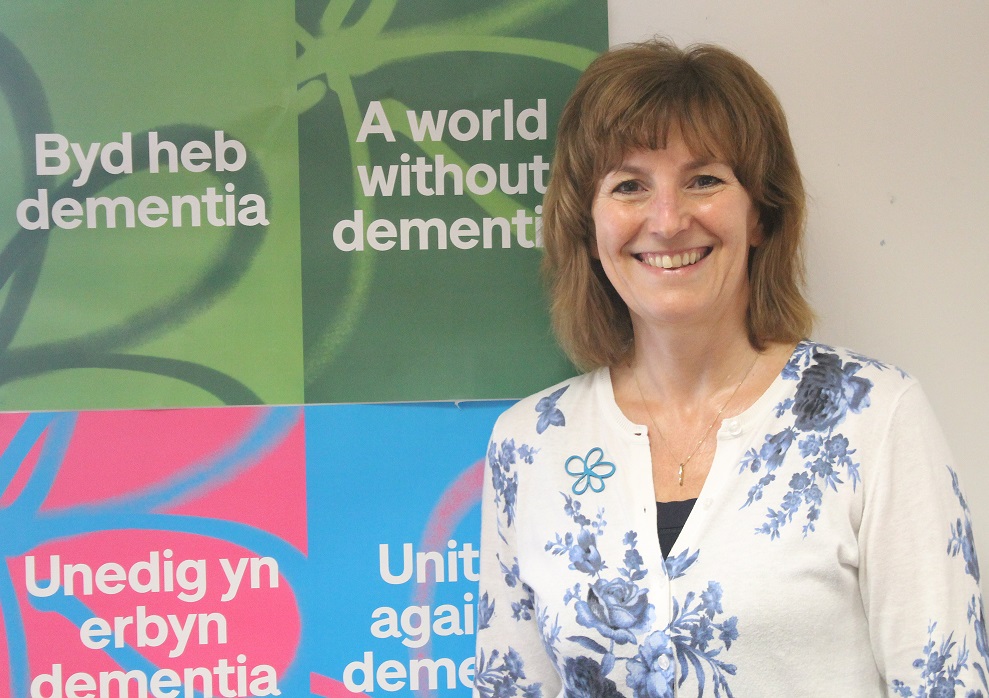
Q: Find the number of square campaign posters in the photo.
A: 4